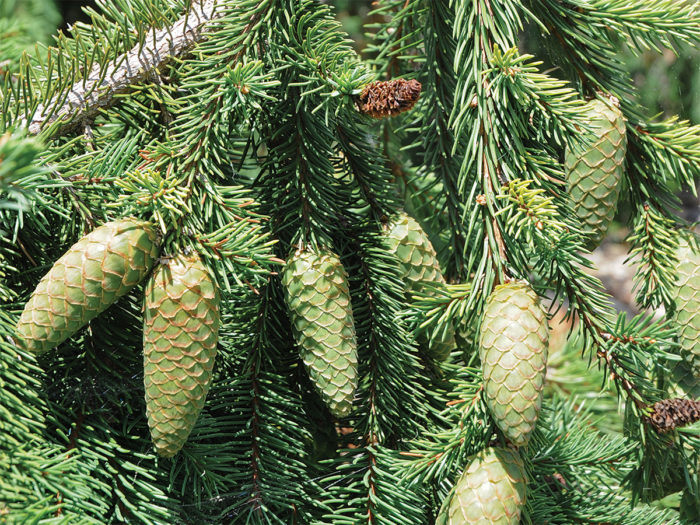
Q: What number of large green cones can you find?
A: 8